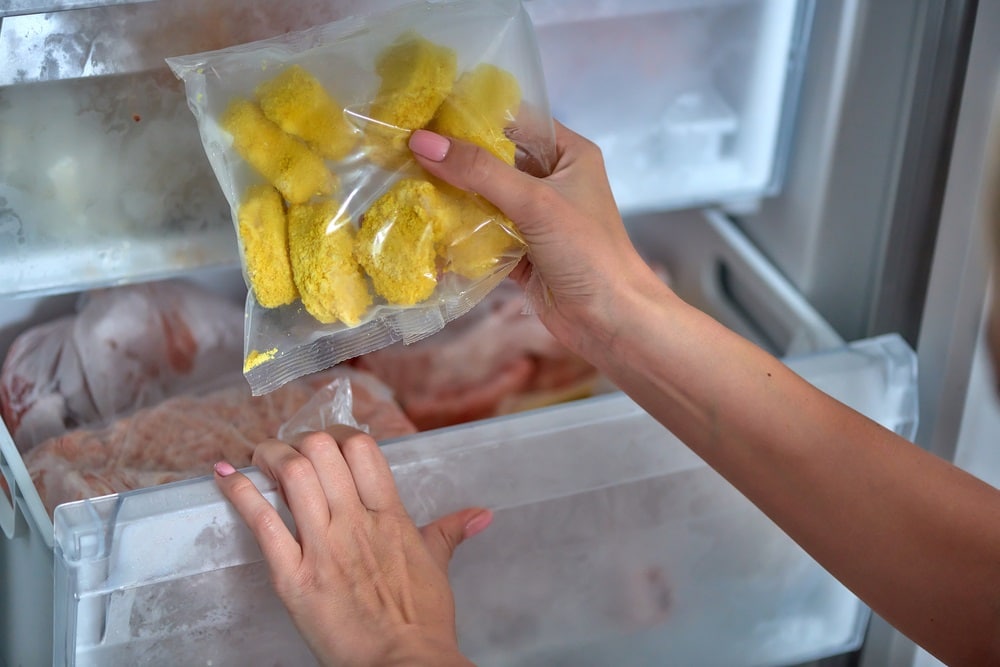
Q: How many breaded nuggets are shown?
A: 8